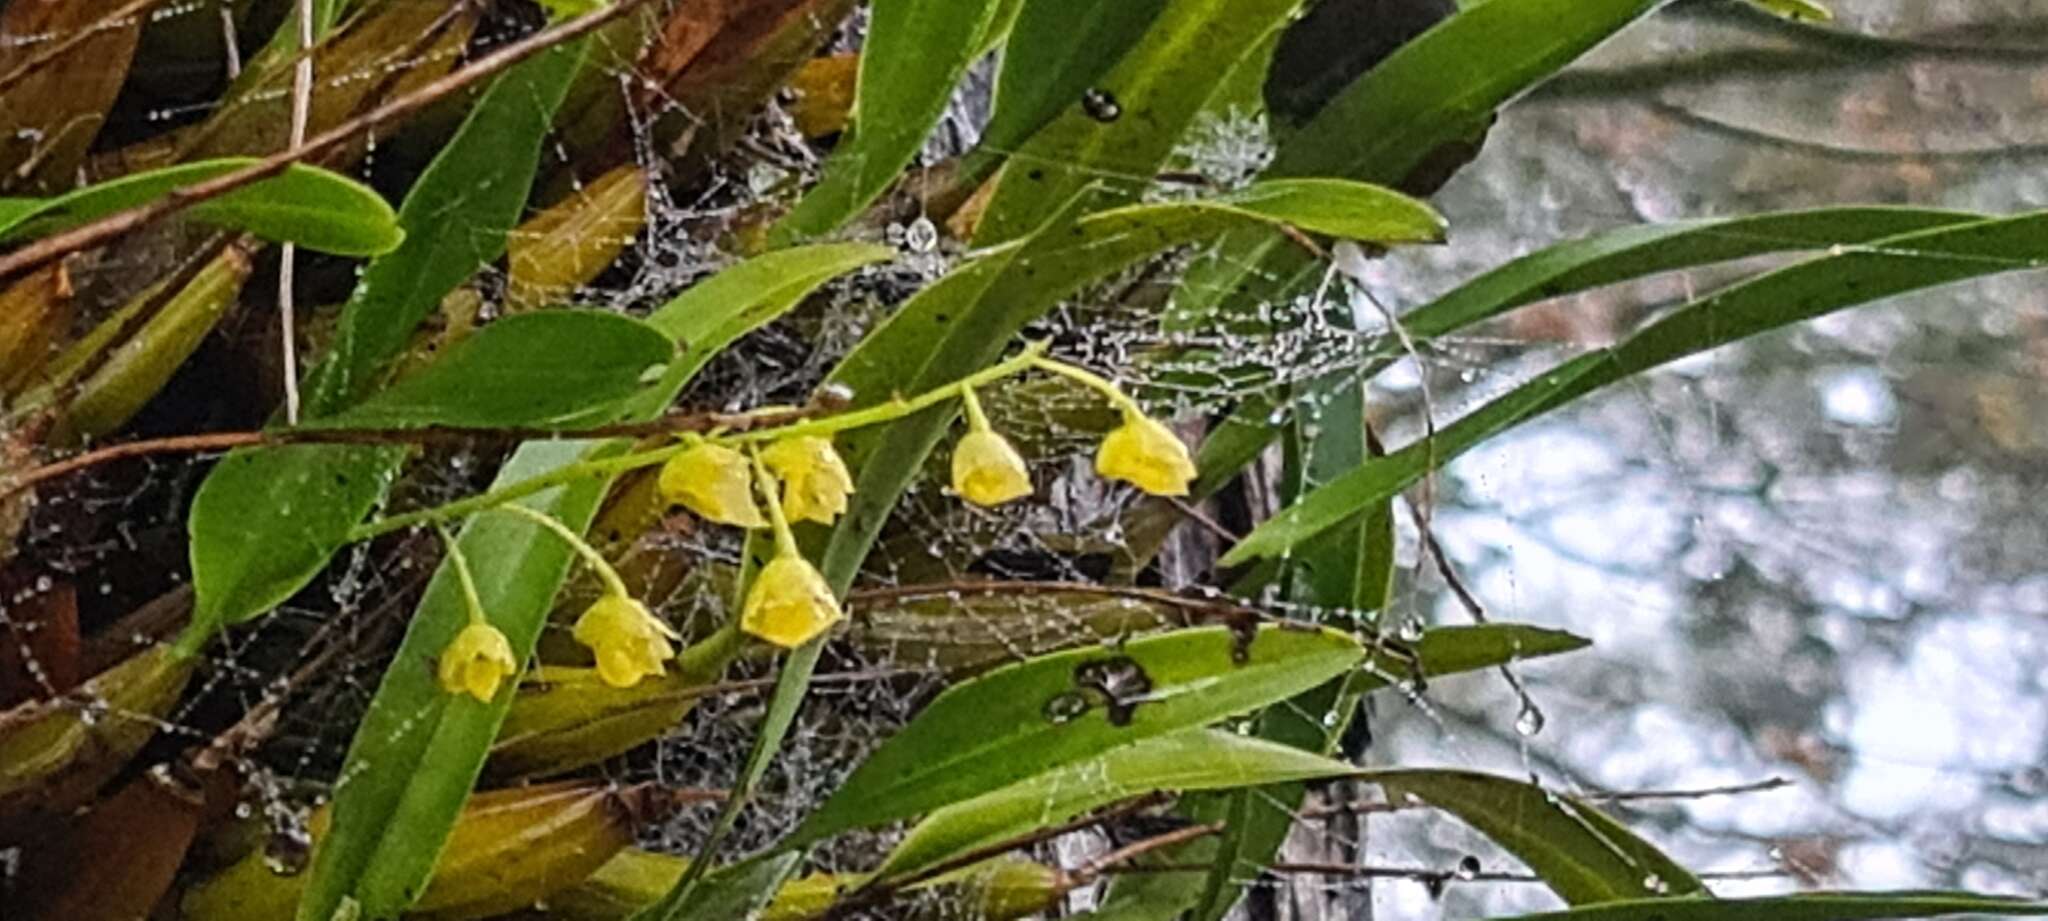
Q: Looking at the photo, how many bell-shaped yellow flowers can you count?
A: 7